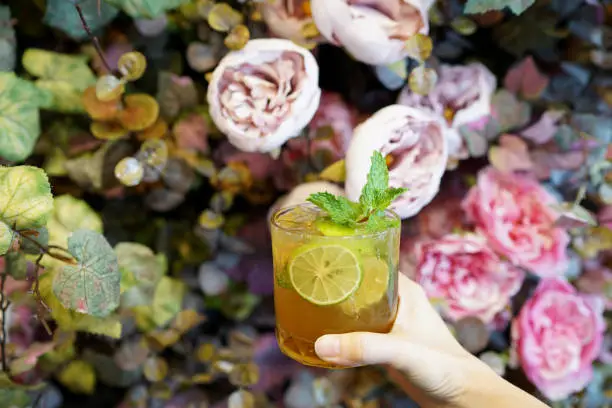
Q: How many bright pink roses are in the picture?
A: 3